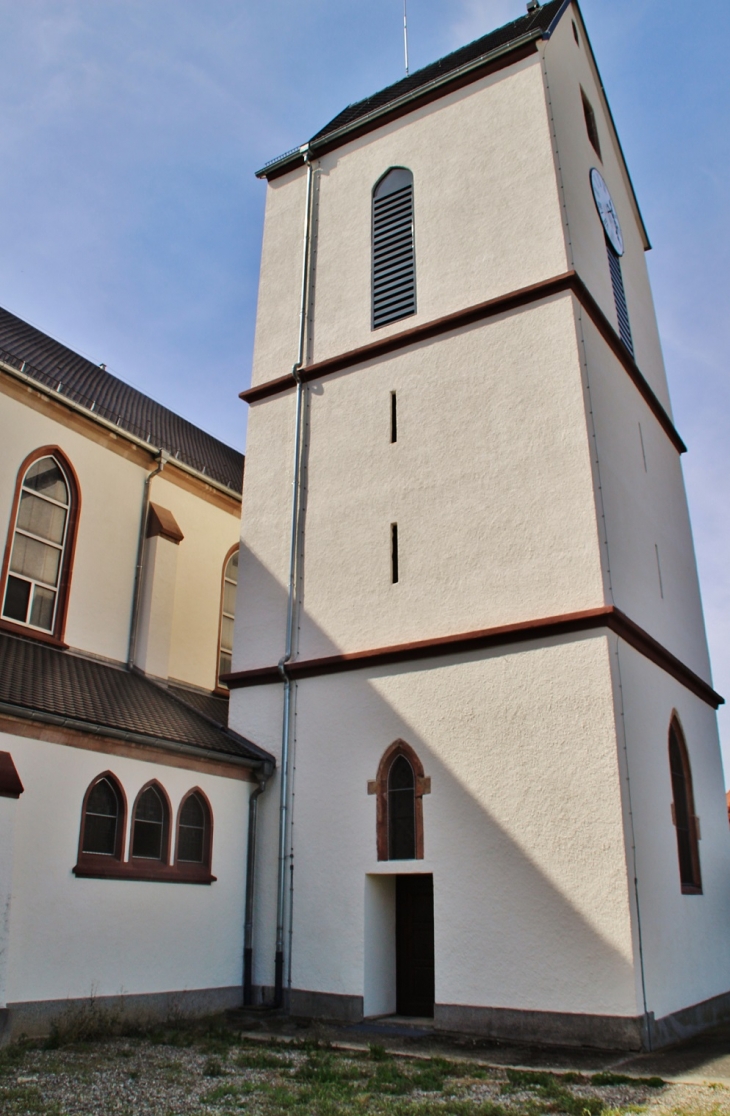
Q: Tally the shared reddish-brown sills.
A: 1